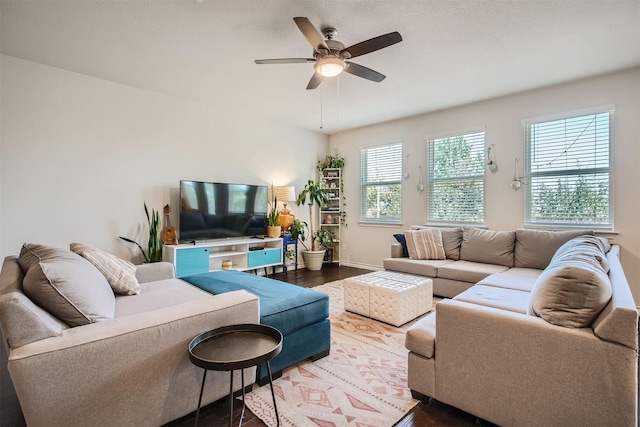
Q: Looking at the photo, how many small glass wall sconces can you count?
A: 4